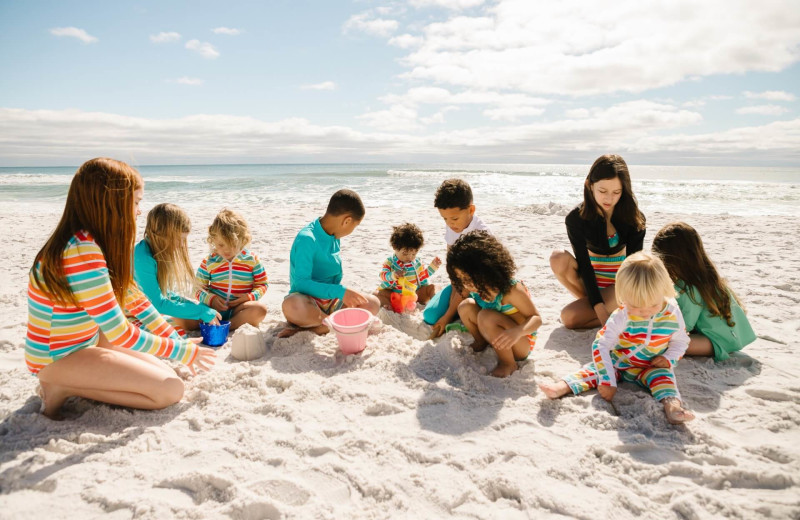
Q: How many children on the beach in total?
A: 10